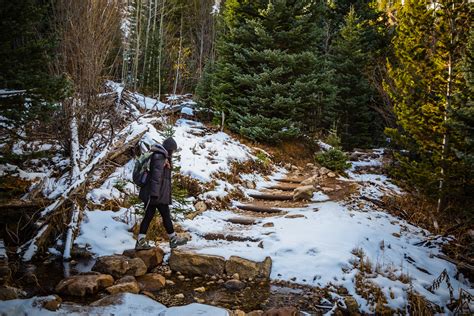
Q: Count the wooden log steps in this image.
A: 6